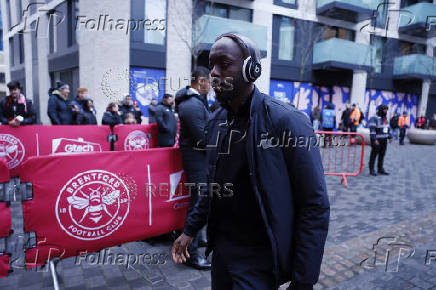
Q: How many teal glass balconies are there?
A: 5